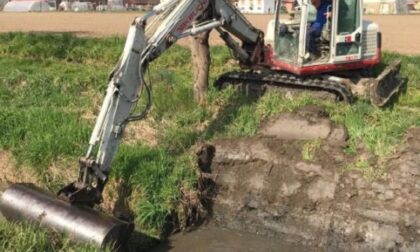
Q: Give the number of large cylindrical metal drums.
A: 1